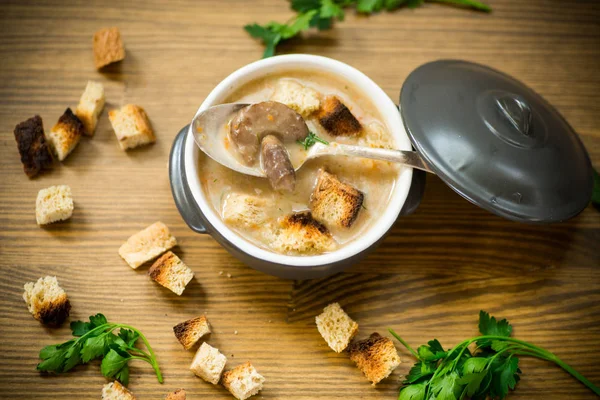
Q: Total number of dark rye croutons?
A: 1